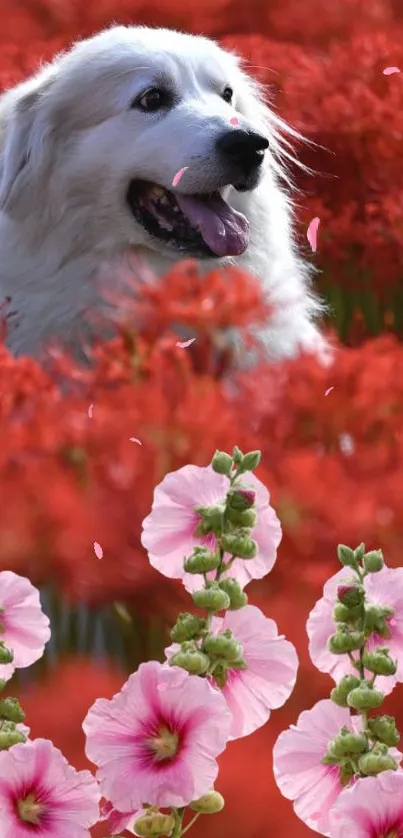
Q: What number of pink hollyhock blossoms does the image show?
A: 8